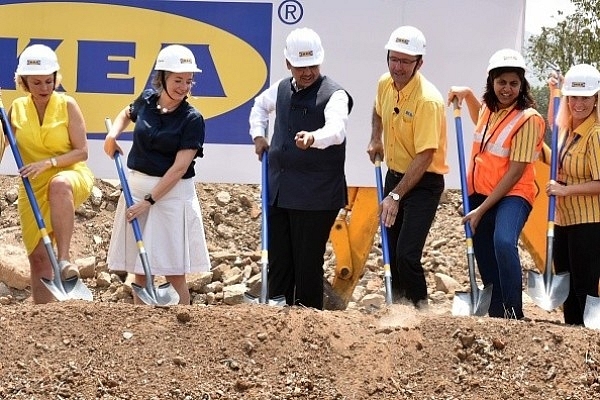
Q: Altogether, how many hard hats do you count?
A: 6